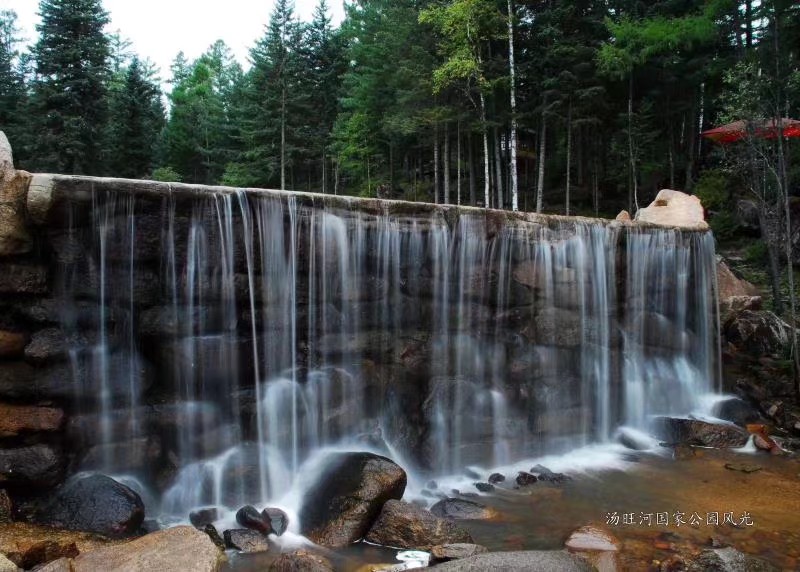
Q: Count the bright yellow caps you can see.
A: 0